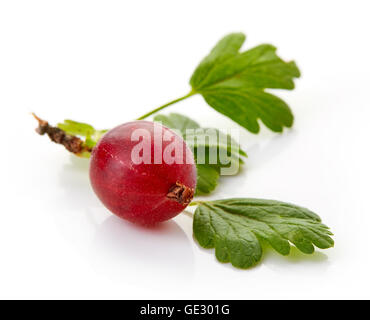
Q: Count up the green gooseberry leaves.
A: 3